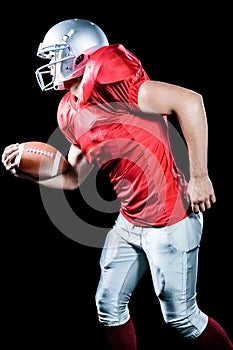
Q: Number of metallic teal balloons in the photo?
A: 0